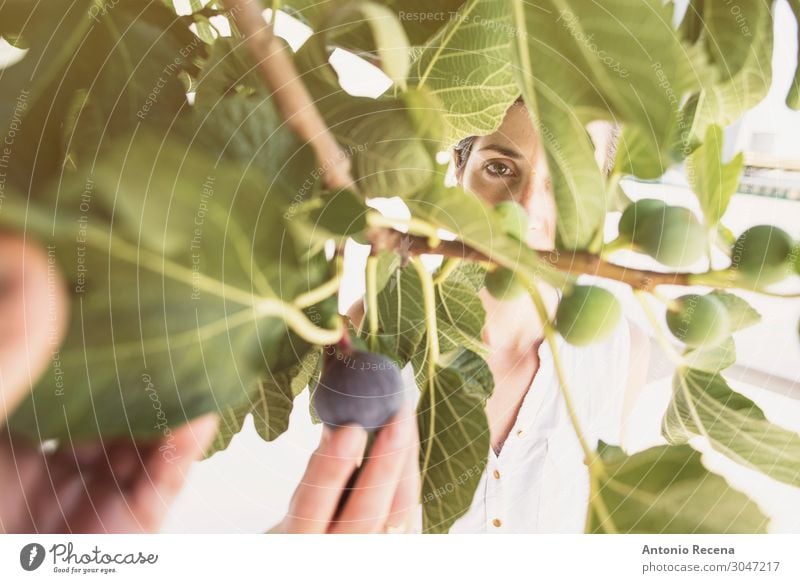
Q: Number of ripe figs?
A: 1